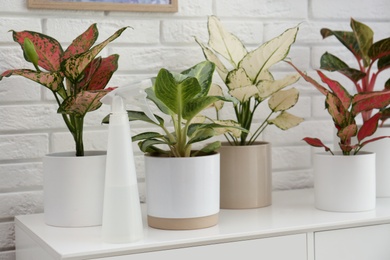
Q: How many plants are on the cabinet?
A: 5